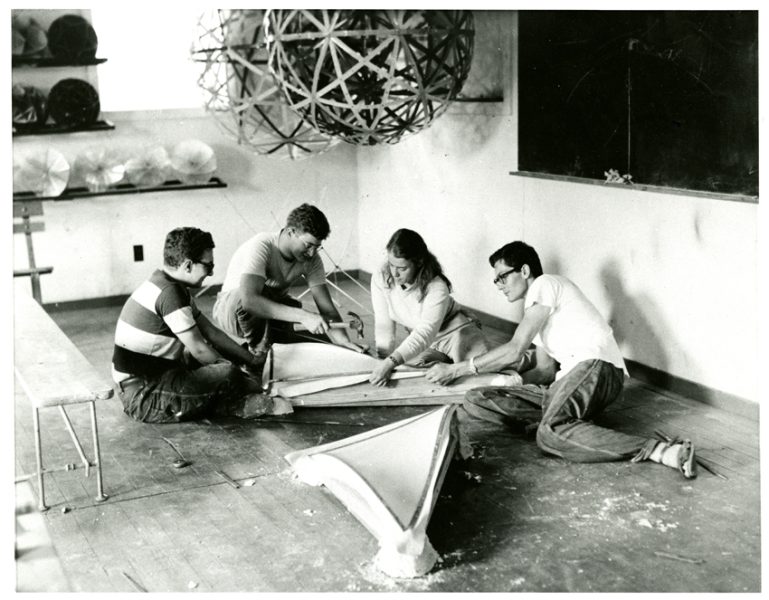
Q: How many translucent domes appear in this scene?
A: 4